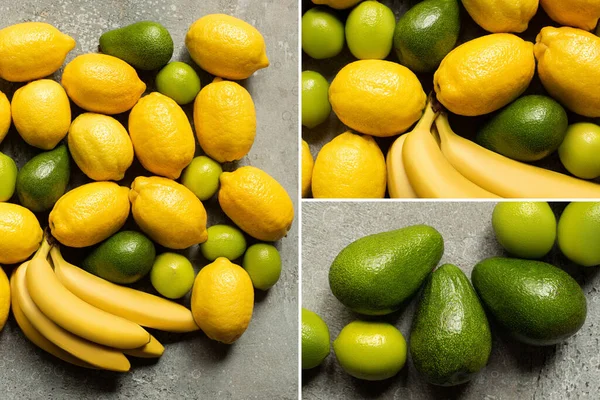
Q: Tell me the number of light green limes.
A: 14